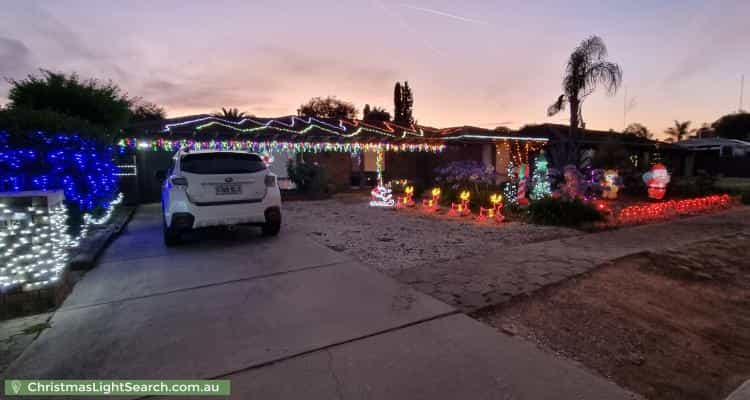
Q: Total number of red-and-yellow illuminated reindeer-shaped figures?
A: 4